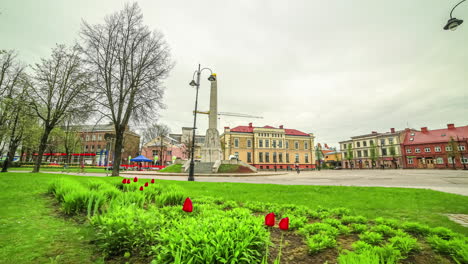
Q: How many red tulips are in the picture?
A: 9